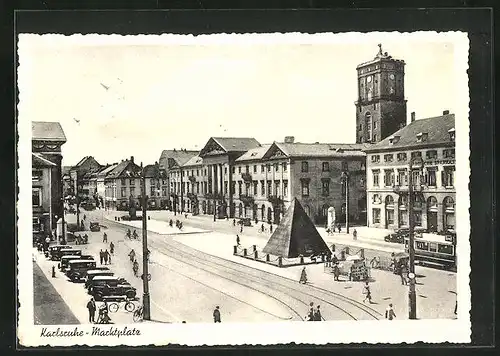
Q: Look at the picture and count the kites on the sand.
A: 0